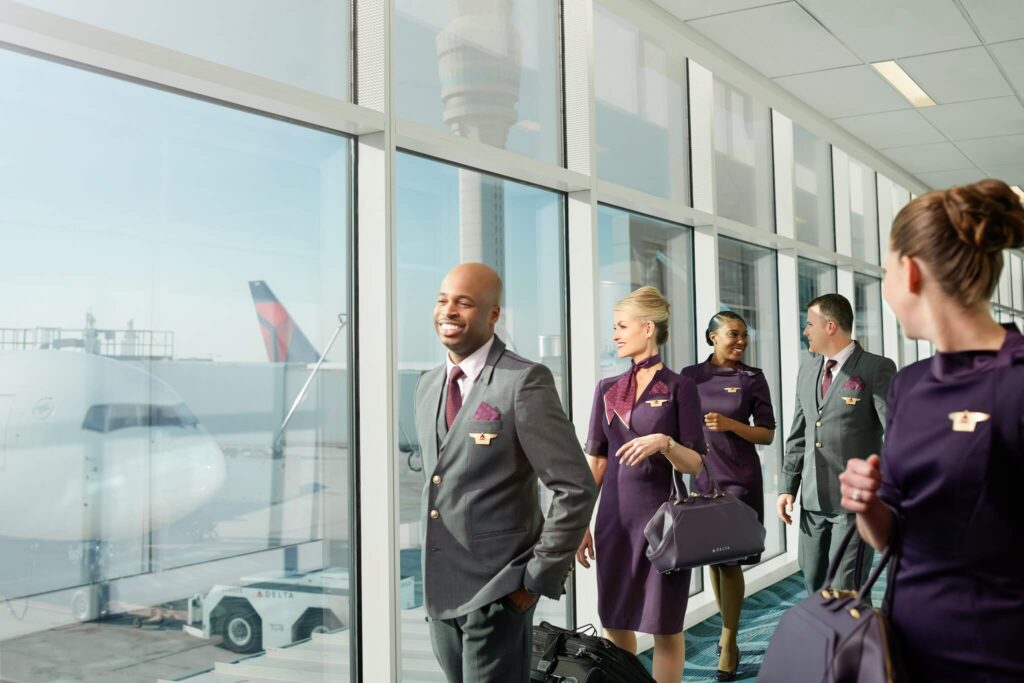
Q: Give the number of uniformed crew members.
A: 5